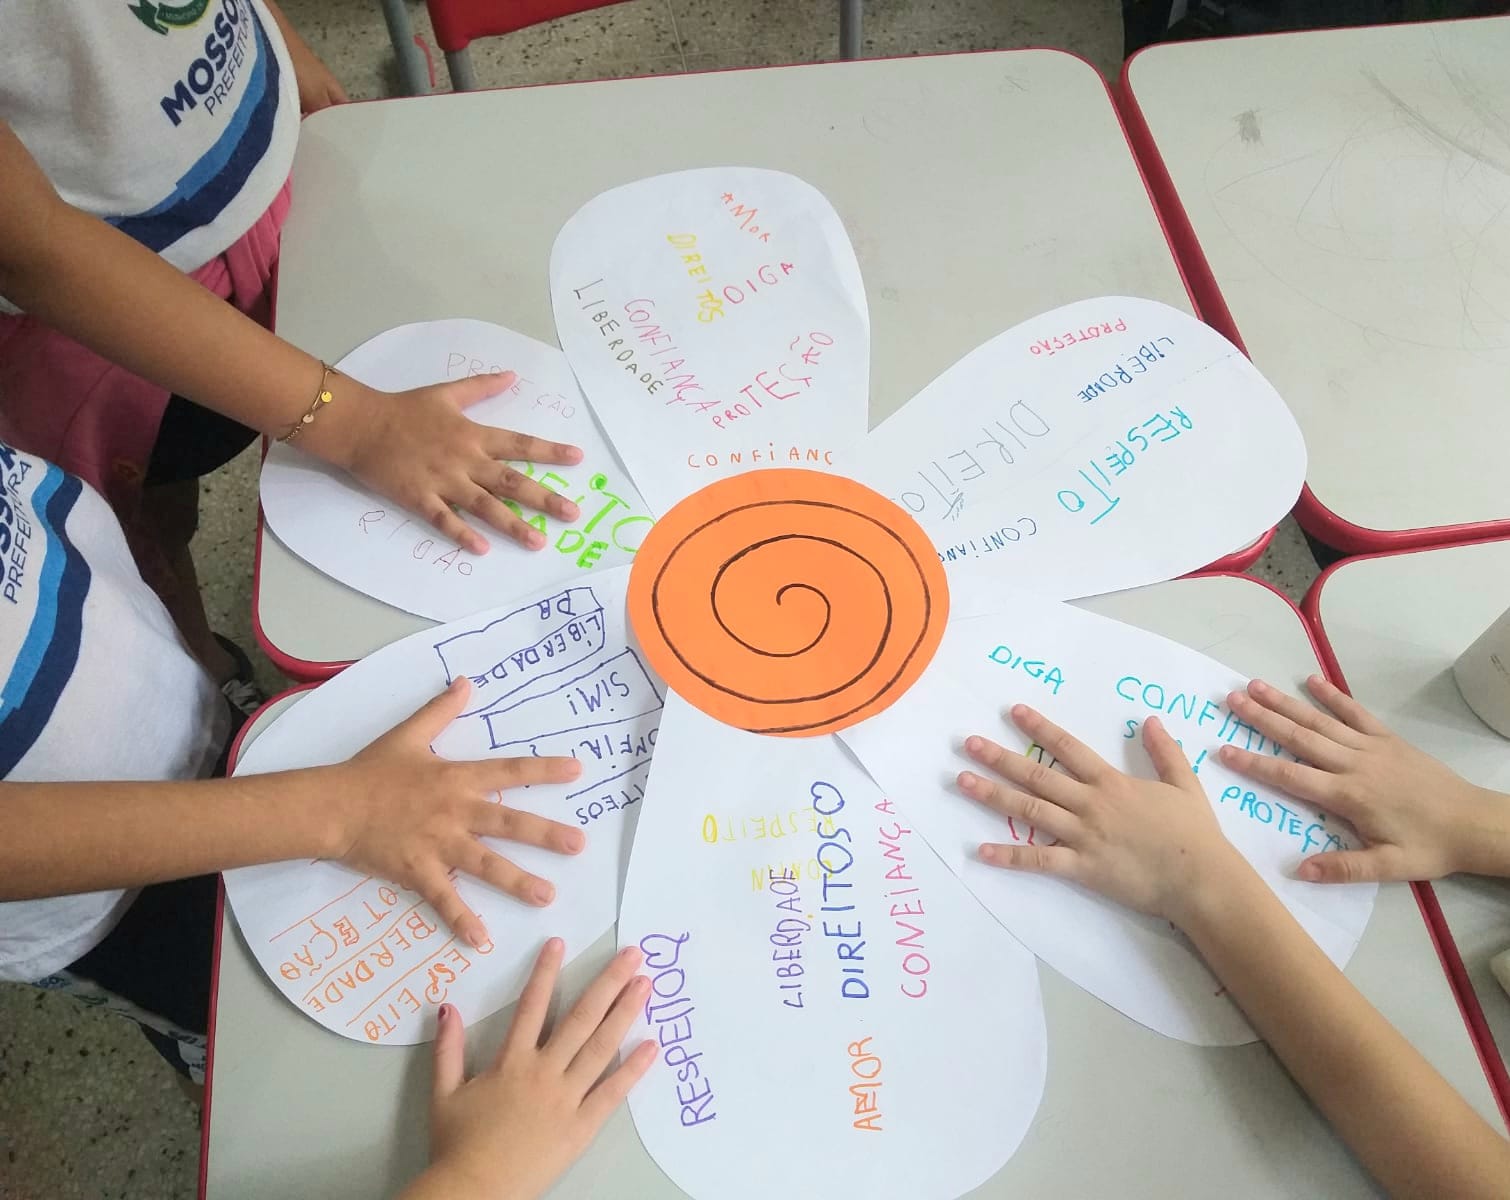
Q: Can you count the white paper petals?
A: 6